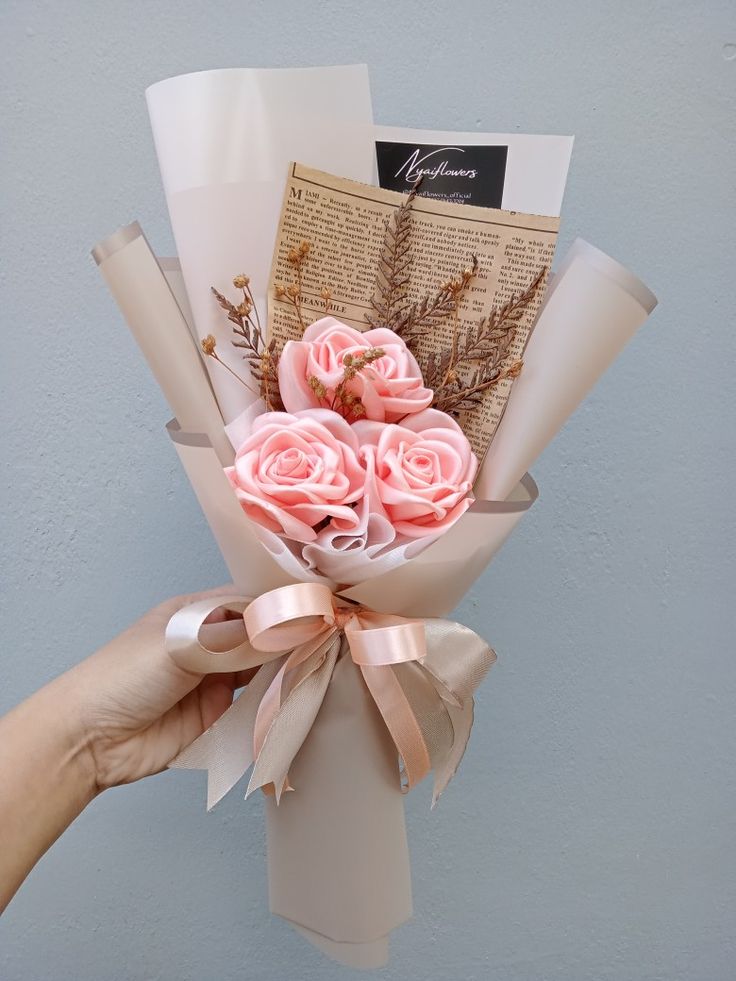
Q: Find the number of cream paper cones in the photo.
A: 2